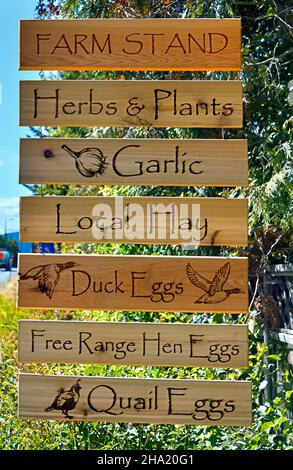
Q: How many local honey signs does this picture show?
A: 0